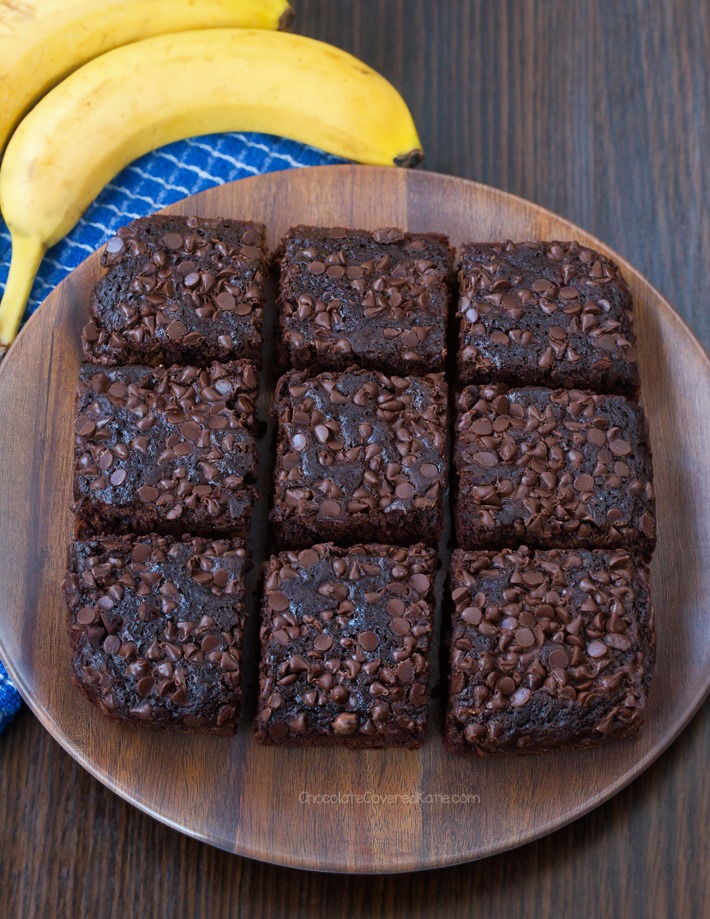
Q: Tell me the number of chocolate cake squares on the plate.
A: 9